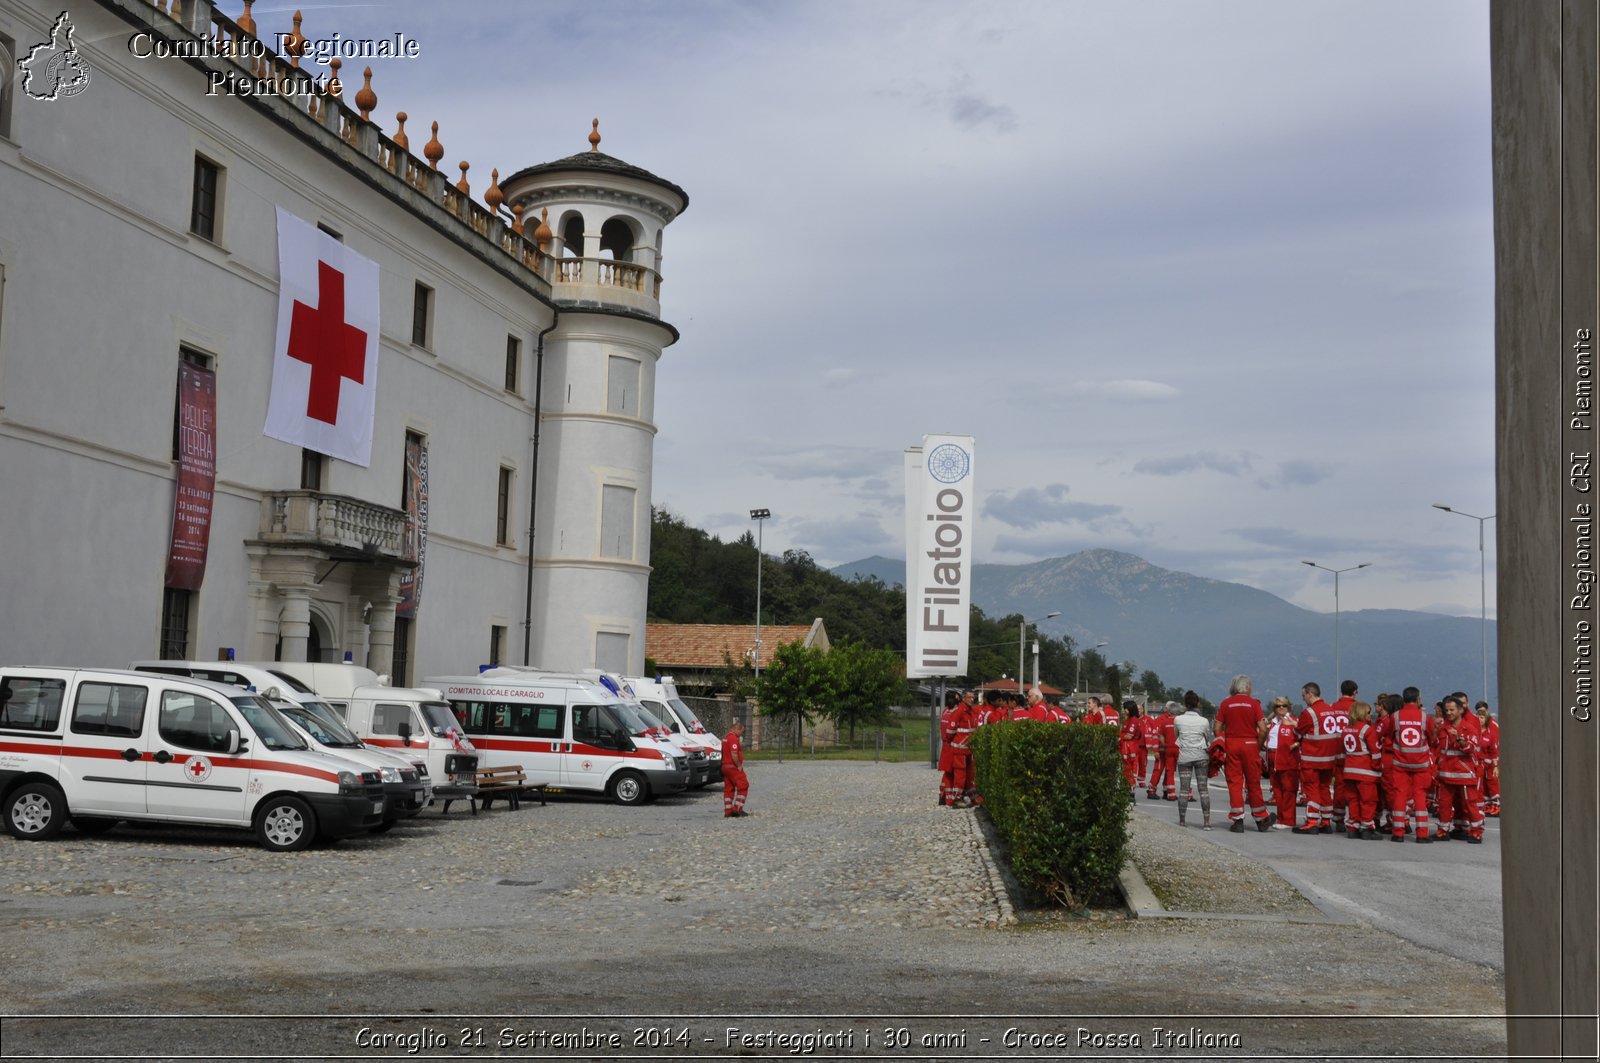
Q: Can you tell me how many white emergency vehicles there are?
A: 7